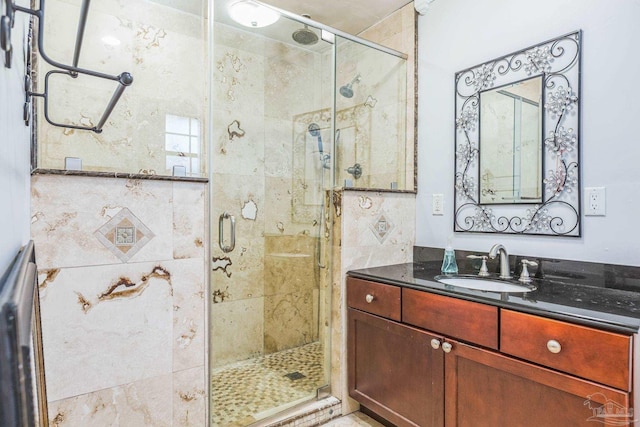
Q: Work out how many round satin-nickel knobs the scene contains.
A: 4